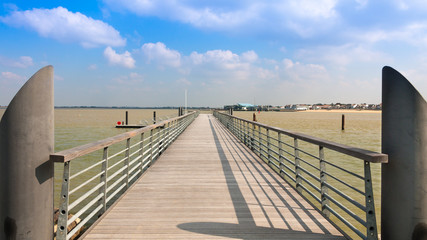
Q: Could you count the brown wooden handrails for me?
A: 2